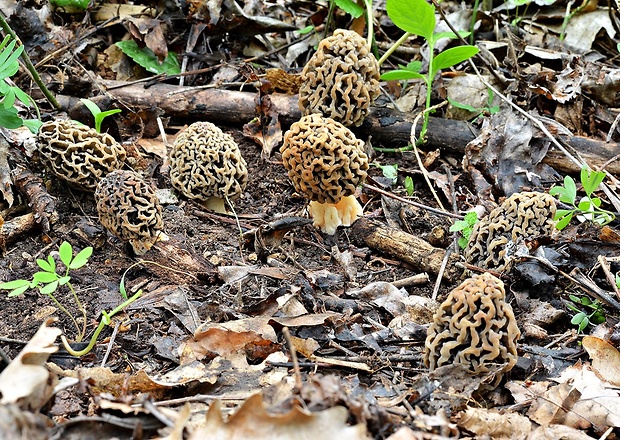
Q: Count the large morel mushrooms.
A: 7